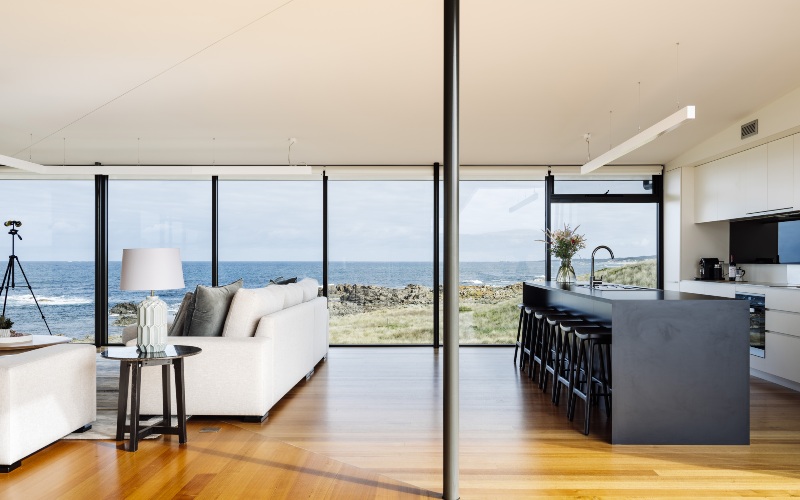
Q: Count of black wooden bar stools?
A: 6